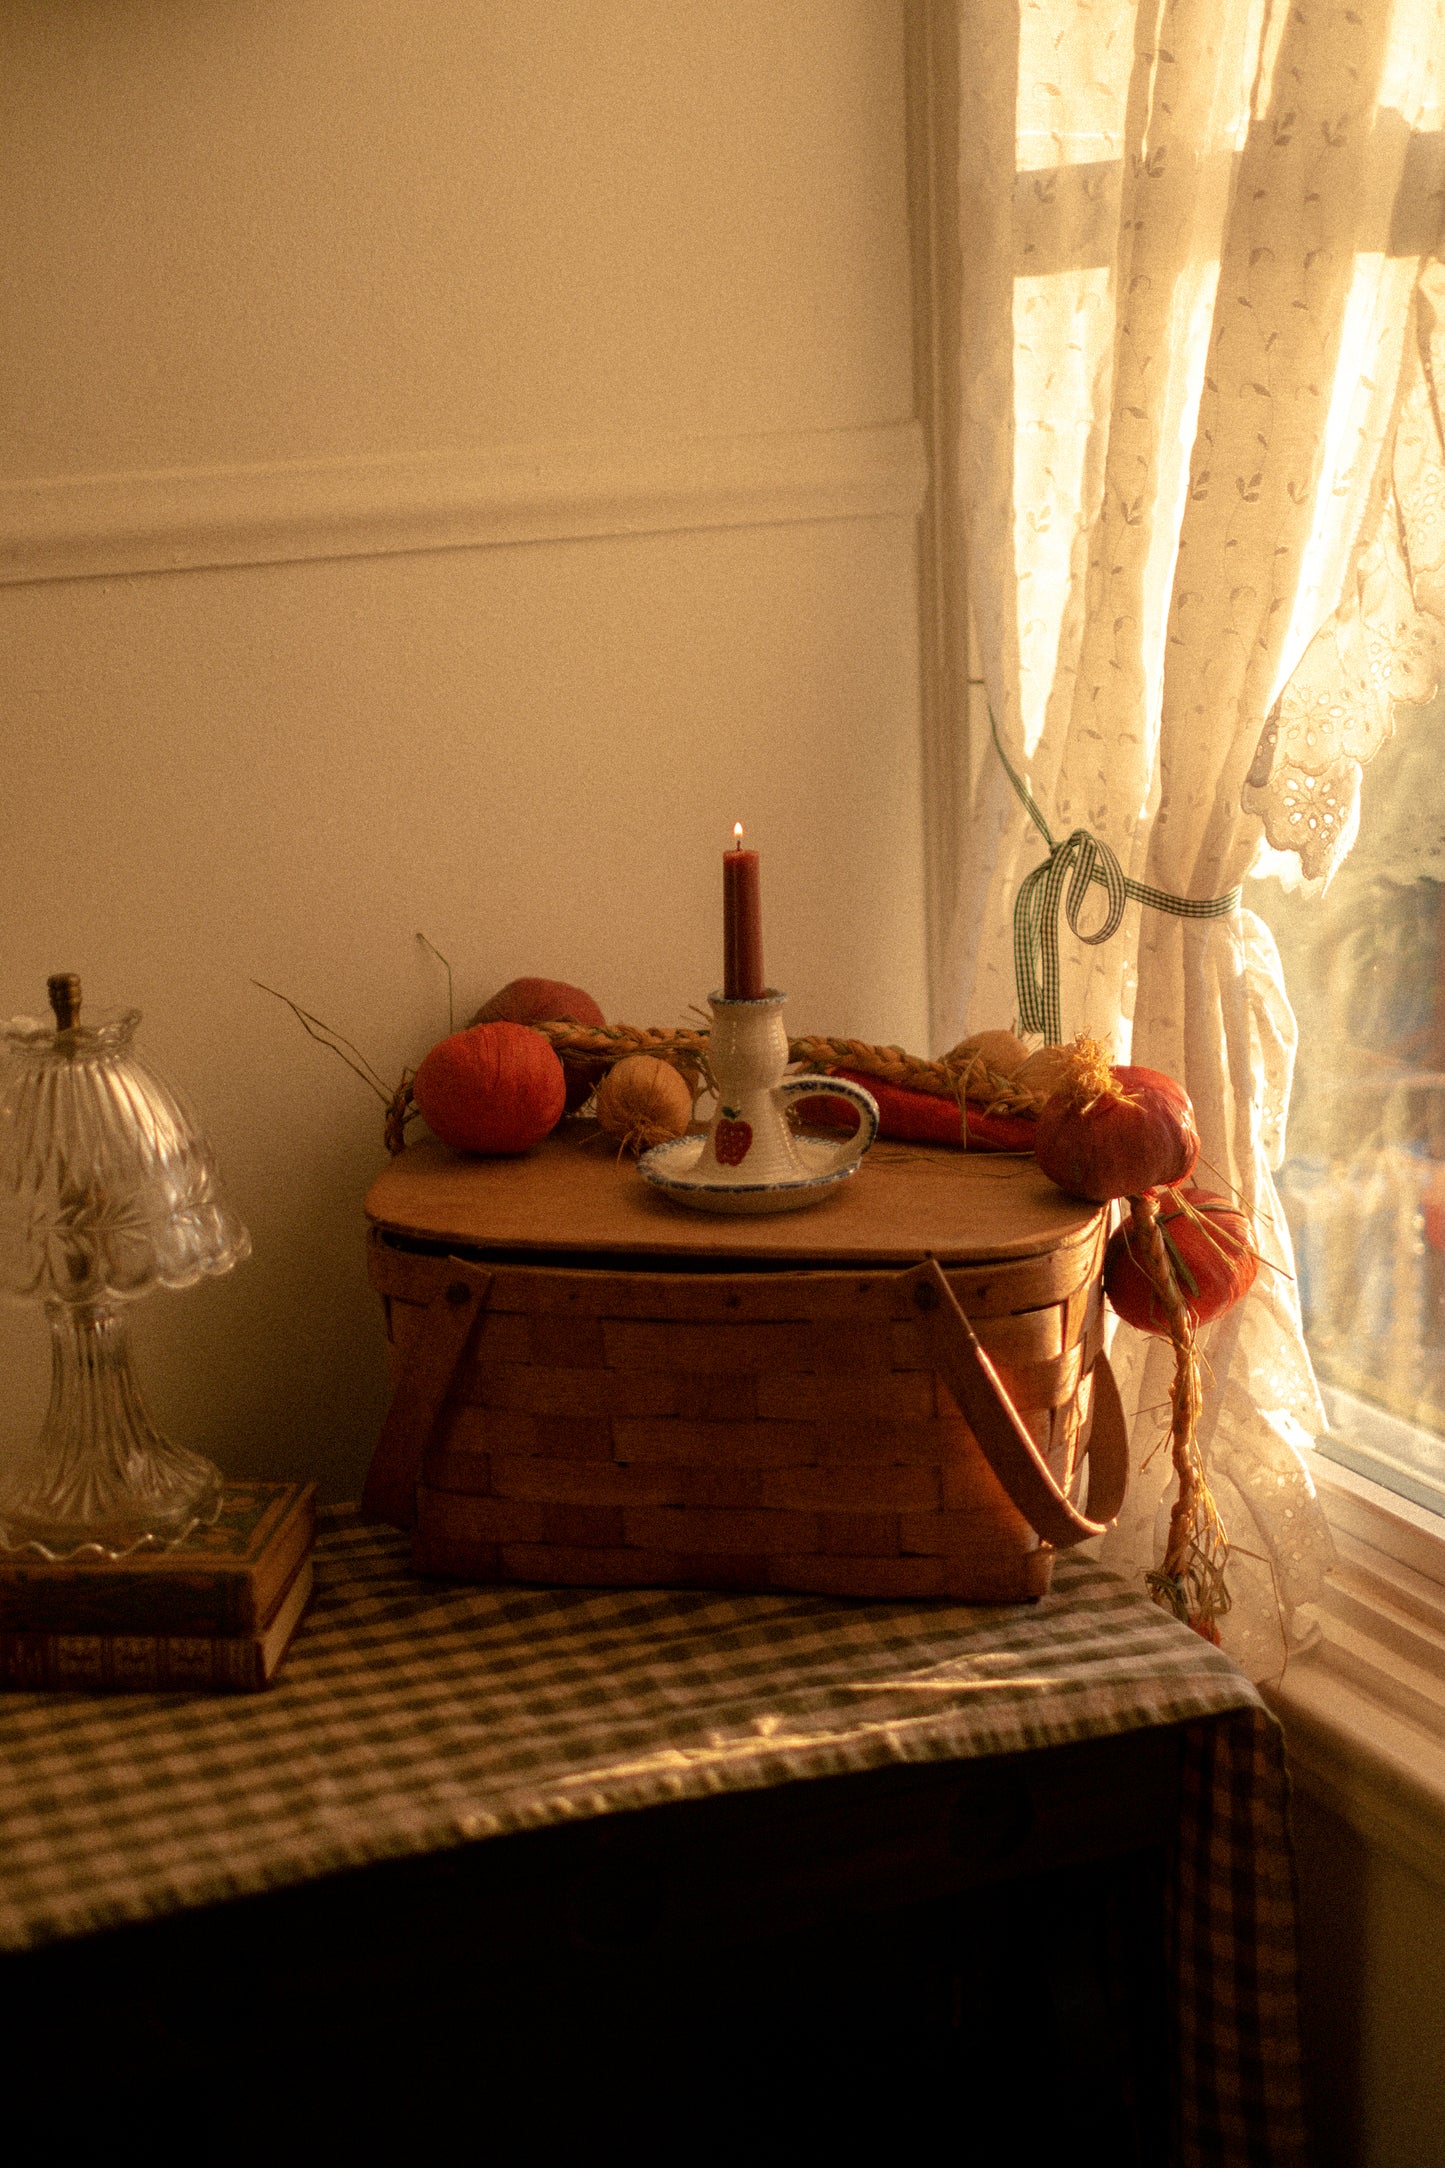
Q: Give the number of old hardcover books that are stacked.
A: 2